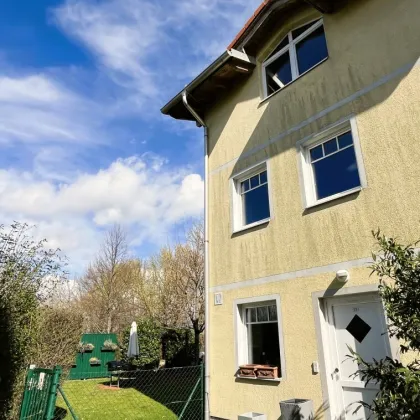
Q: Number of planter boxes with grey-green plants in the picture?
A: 3